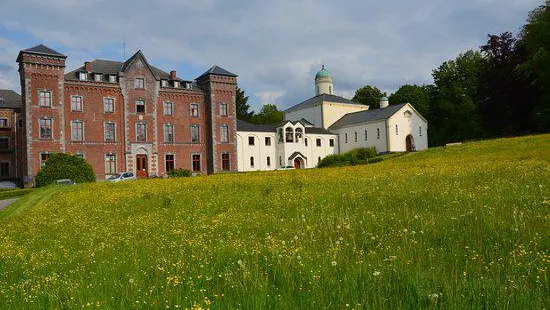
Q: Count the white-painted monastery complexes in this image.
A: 1